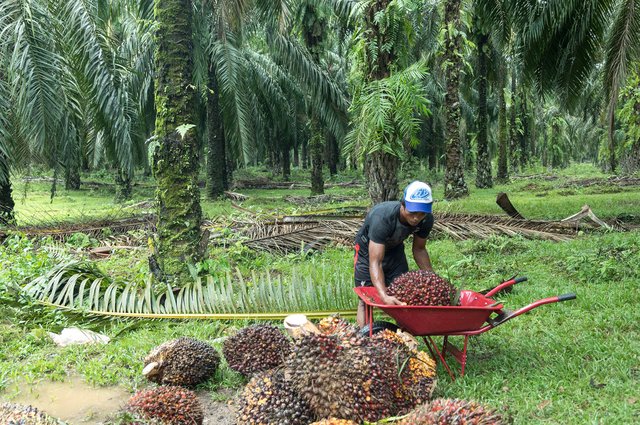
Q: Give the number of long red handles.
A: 2